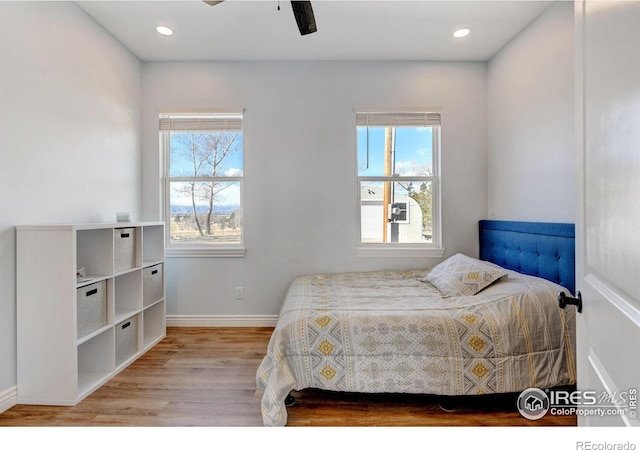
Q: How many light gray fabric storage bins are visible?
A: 4